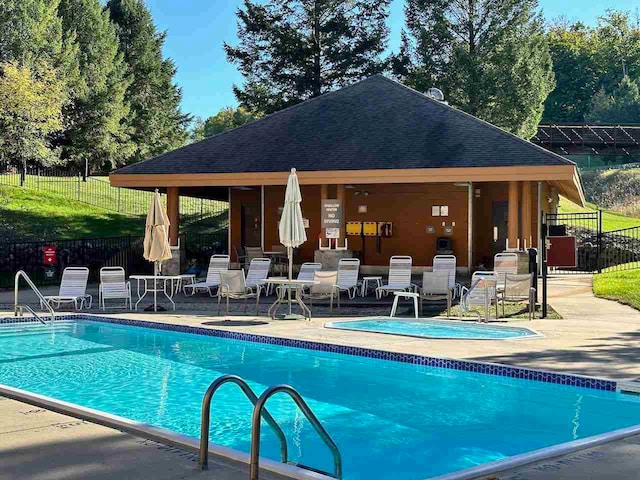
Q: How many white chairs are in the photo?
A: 10